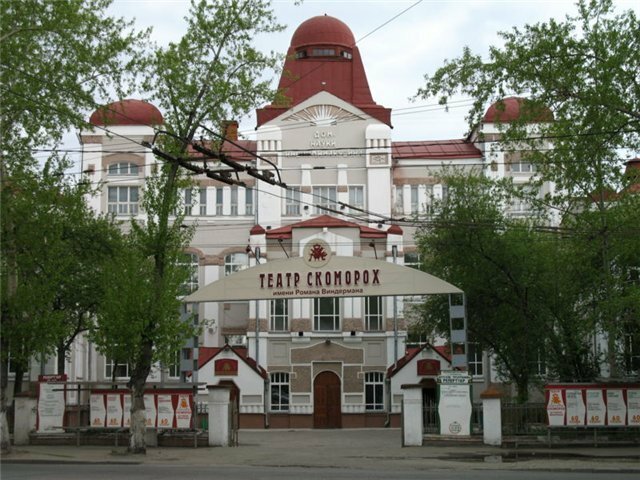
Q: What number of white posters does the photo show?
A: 13